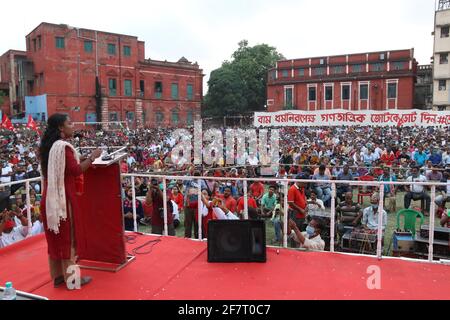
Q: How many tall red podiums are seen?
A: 1